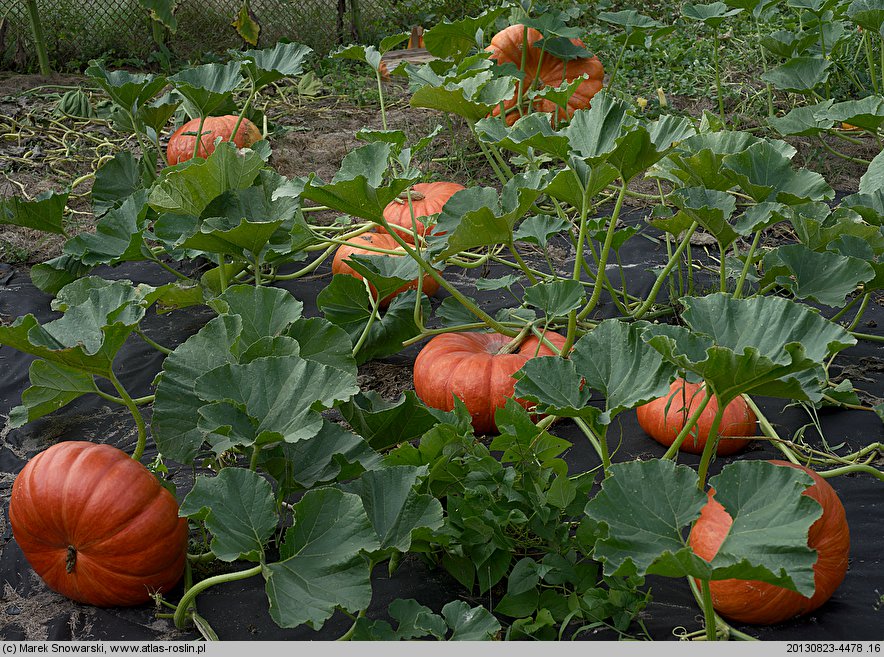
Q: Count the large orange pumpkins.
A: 8